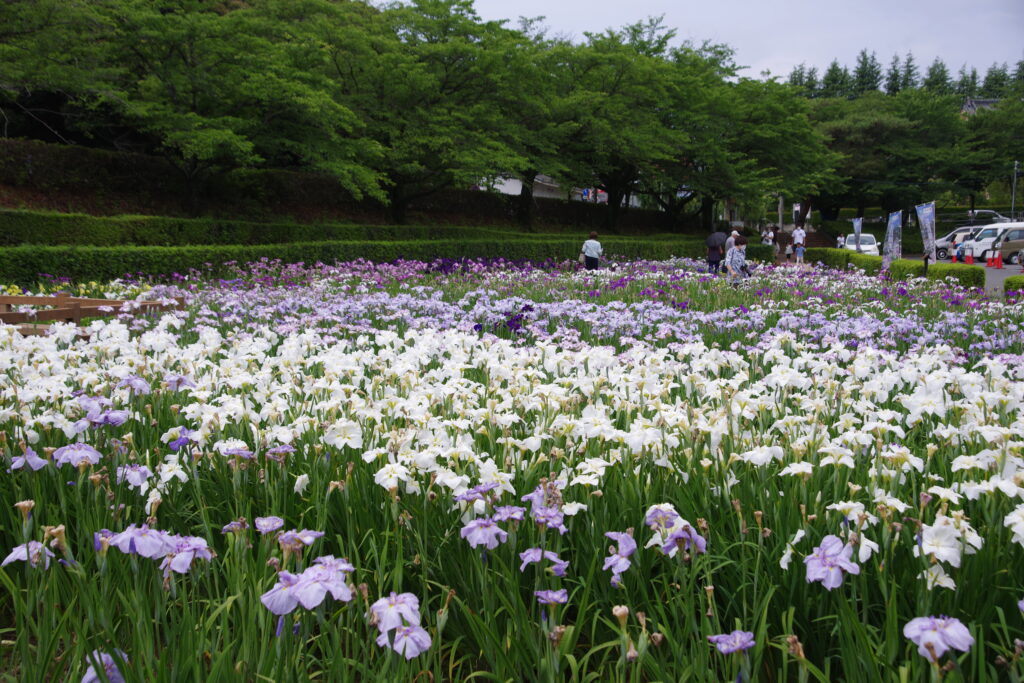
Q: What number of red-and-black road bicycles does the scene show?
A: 0